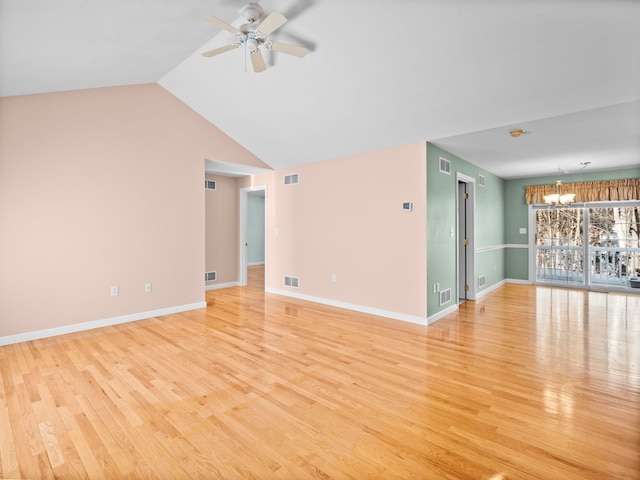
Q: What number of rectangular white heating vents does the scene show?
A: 8